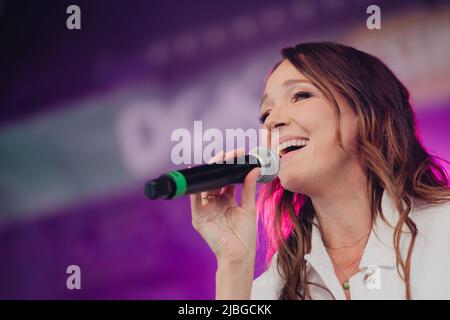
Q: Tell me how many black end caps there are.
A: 1